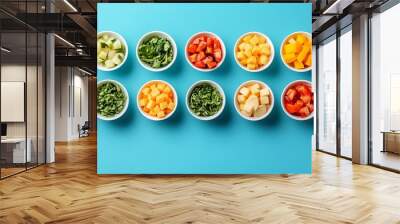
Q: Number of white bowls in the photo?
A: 10